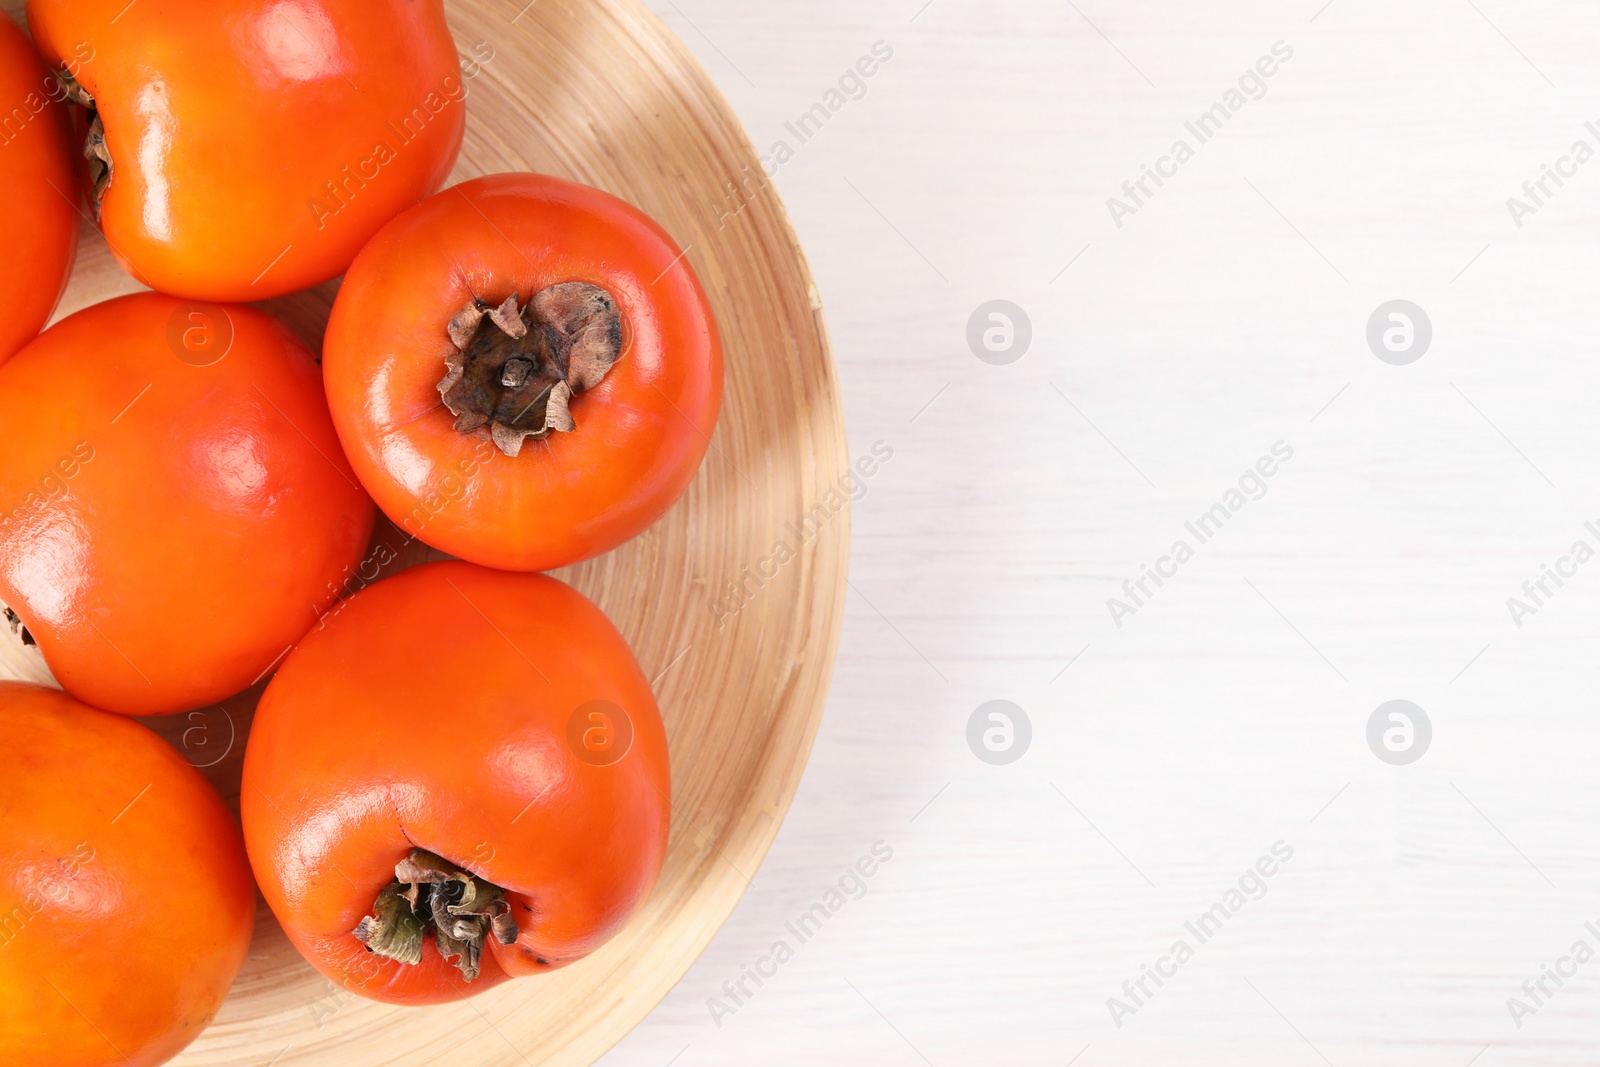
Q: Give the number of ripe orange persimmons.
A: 6